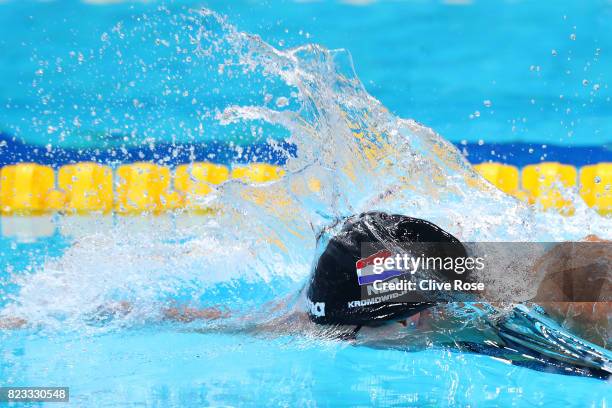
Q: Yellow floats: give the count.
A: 8